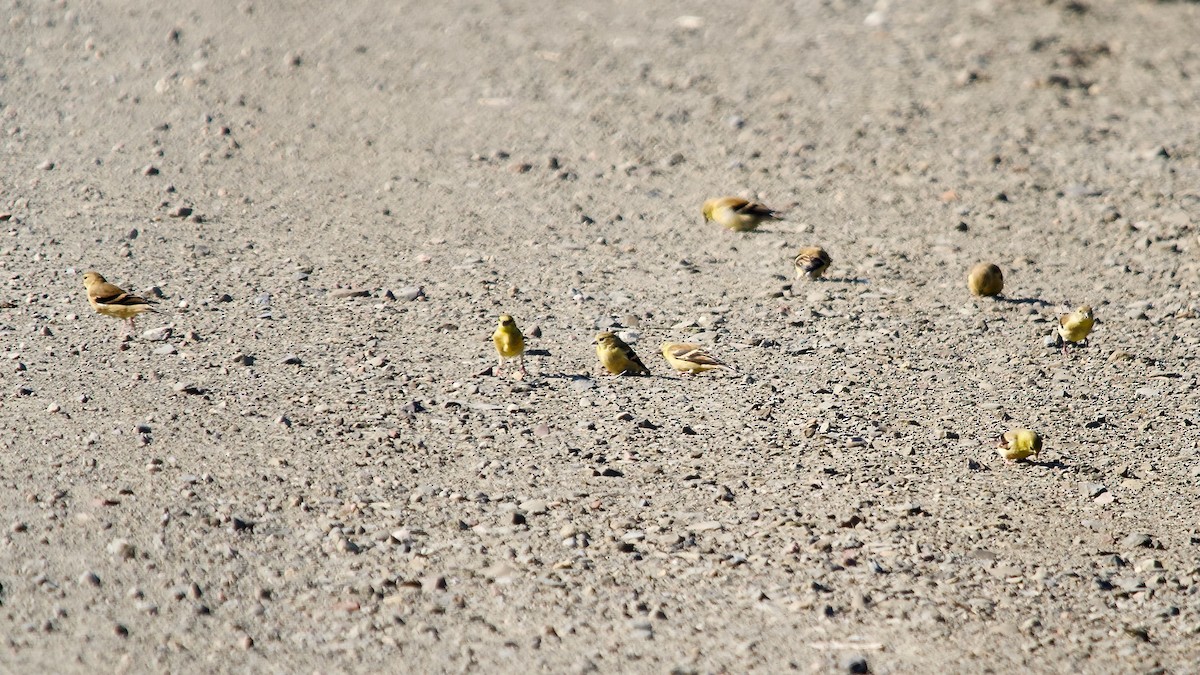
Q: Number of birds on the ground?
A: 9